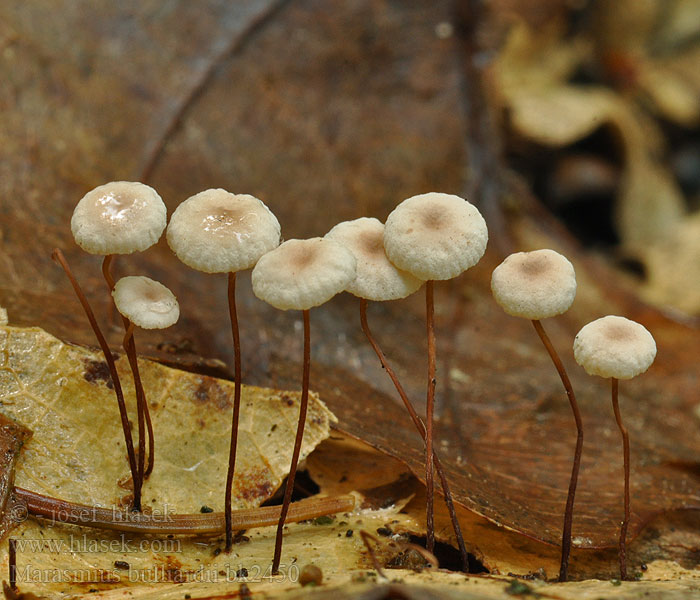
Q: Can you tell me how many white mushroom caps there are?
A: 8